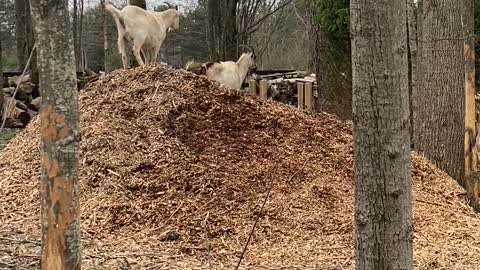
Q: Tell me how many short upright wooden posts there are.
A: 4